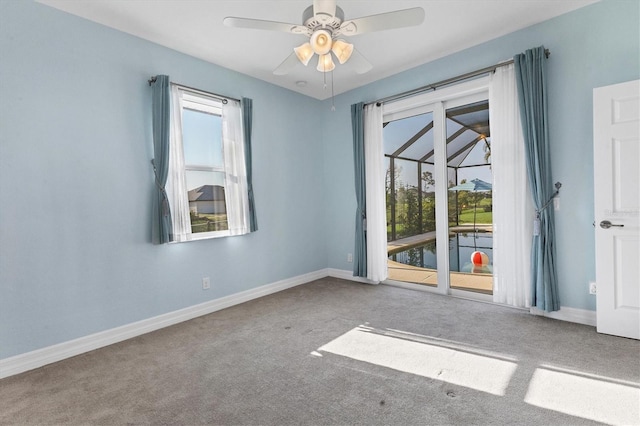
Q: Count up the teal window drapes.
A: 4